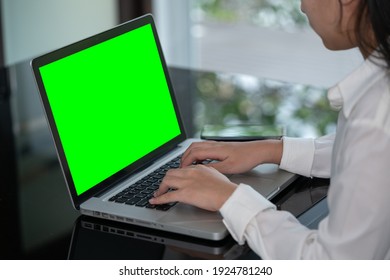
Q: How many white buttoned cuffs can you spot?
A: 2